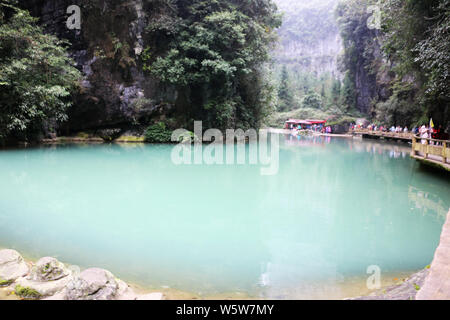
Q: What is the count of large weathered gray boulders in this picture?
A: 3